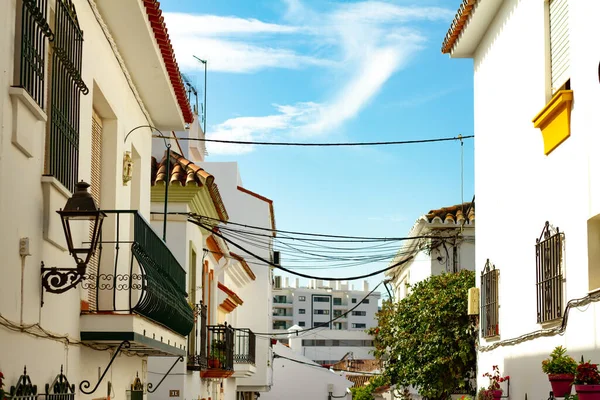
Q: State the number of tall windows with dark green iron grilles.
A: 2